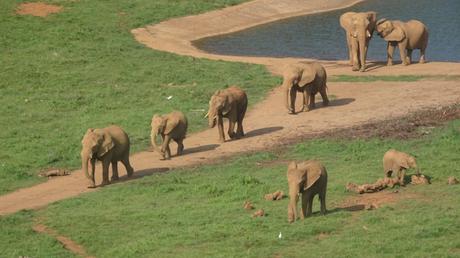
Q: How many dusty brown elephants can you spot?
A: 8